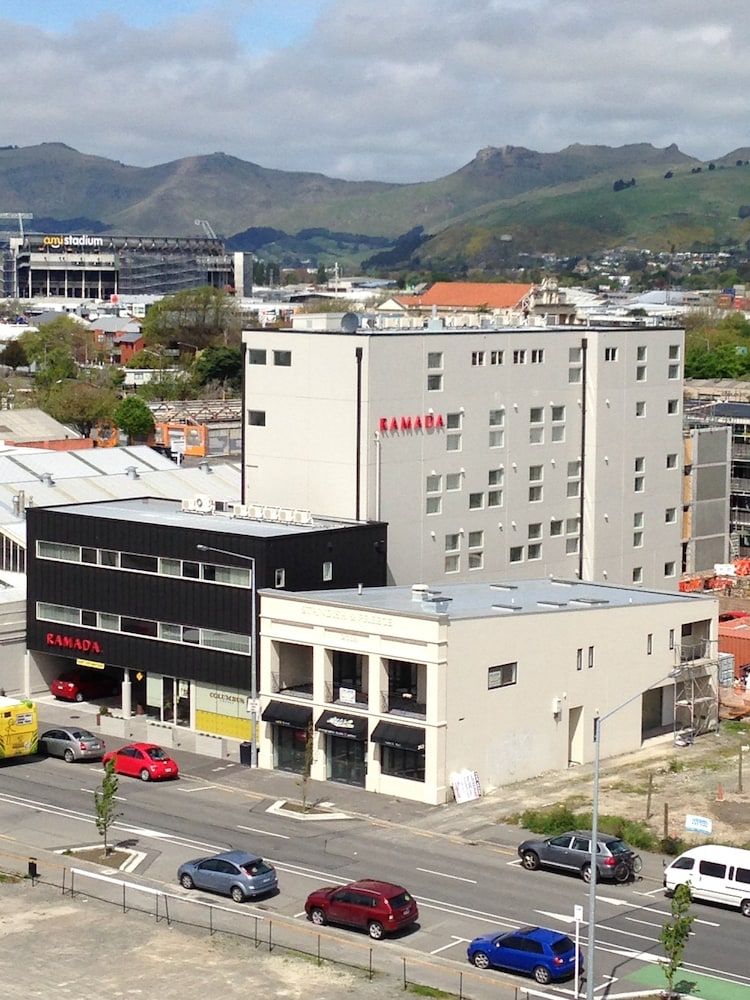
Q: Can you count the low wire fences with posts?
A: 1